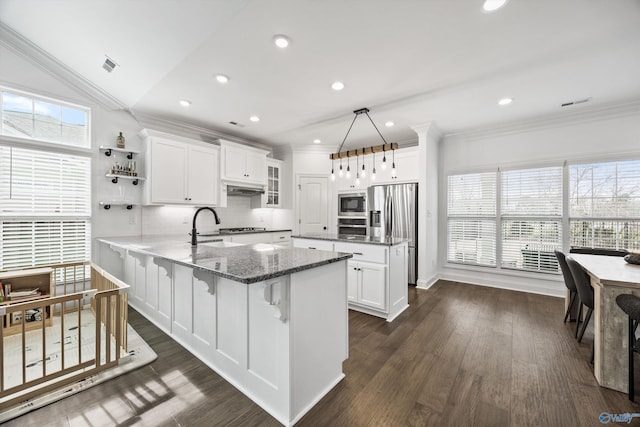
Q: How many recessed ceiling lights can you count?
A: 9